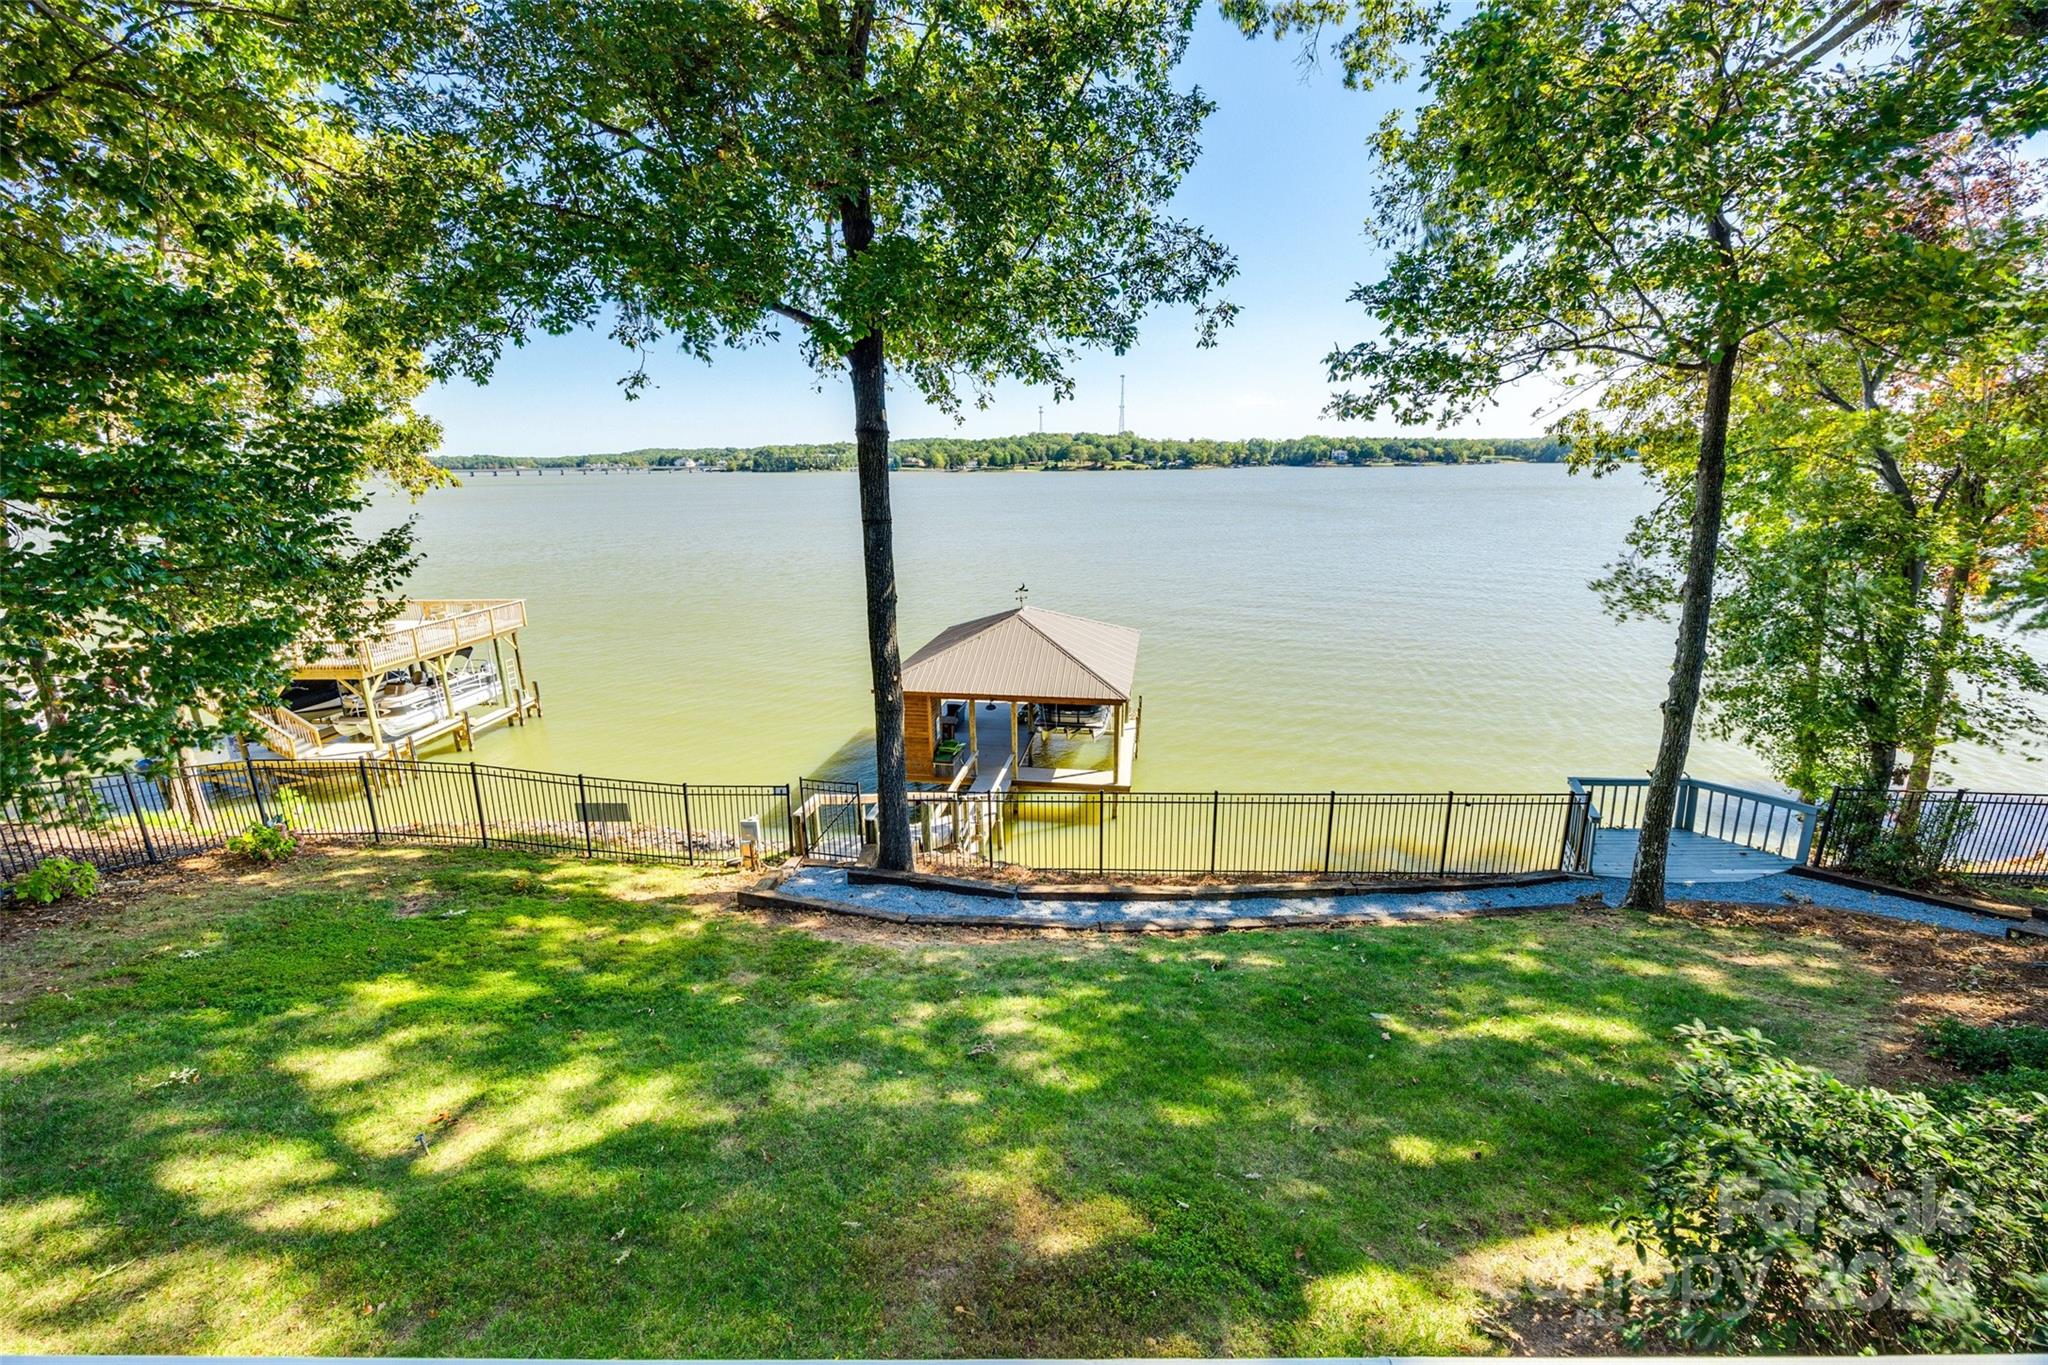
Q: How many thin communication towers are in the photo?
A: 2